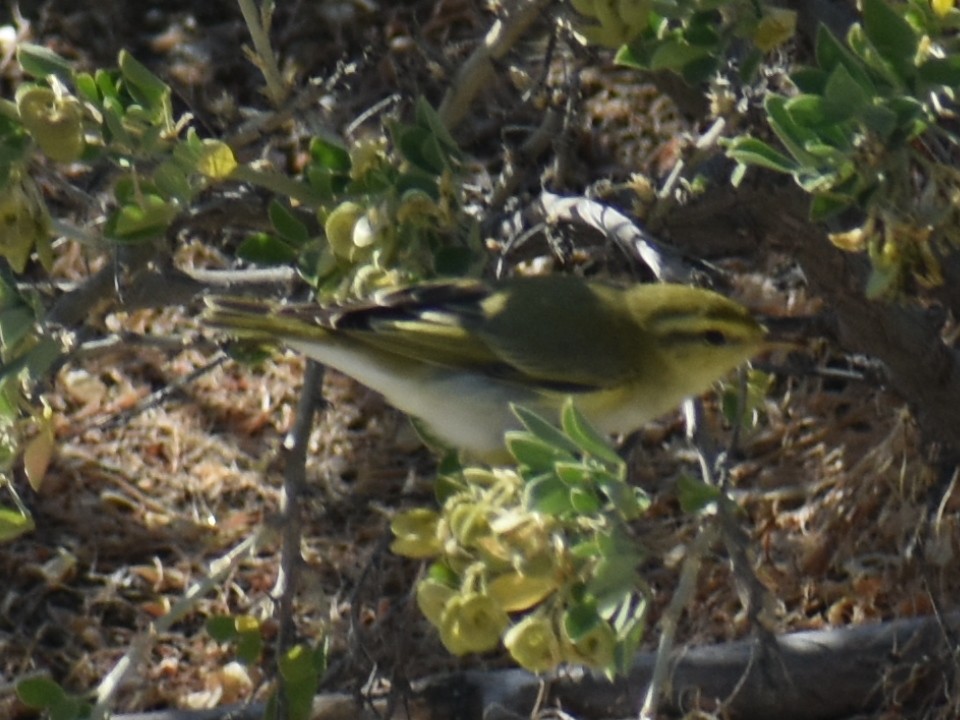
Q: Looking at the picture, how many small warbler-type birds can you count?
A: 1